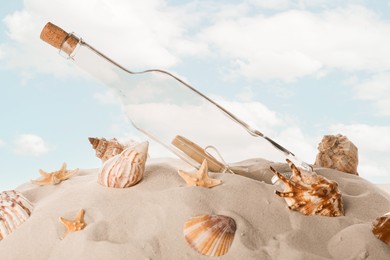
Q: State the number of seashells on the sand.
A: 6